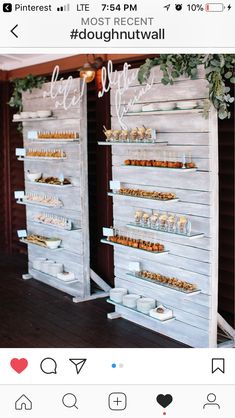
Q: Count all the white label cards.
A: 7